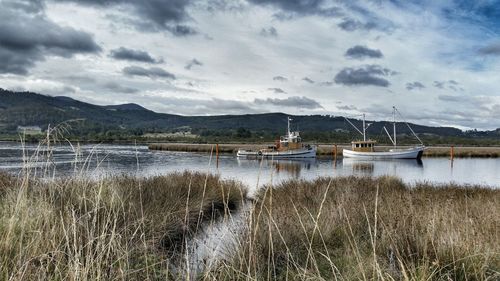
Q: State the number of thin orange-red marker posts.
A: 3